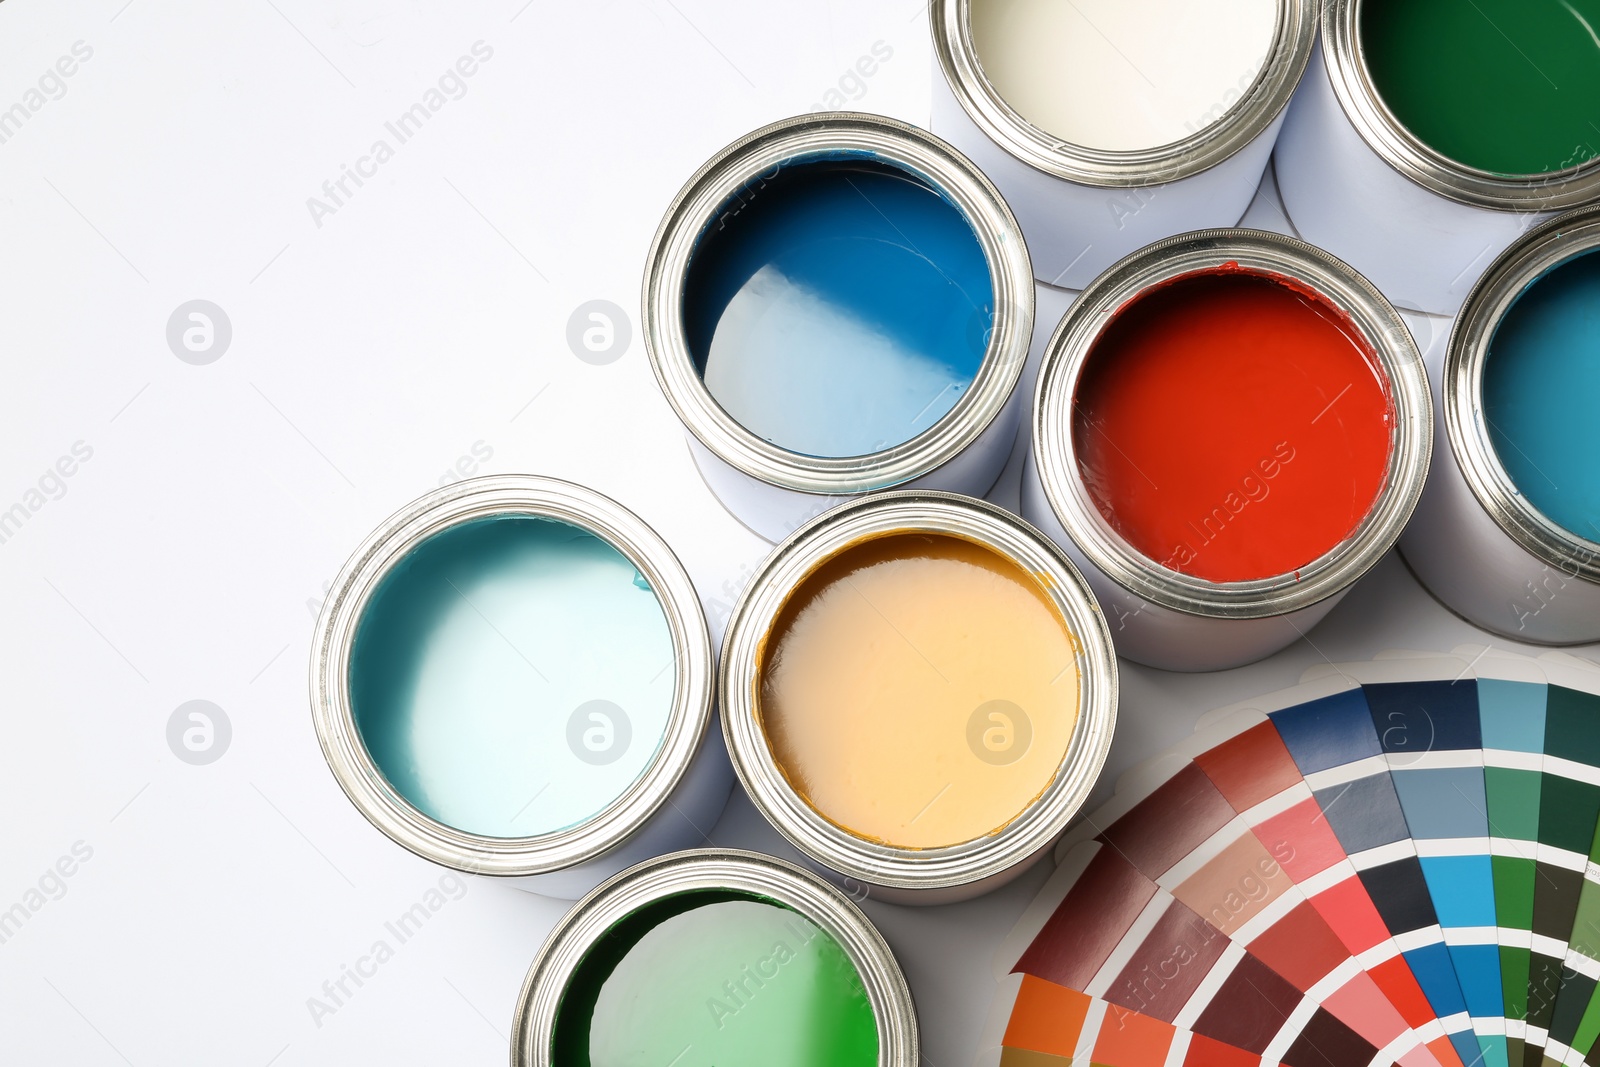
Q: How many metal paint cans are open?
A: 8